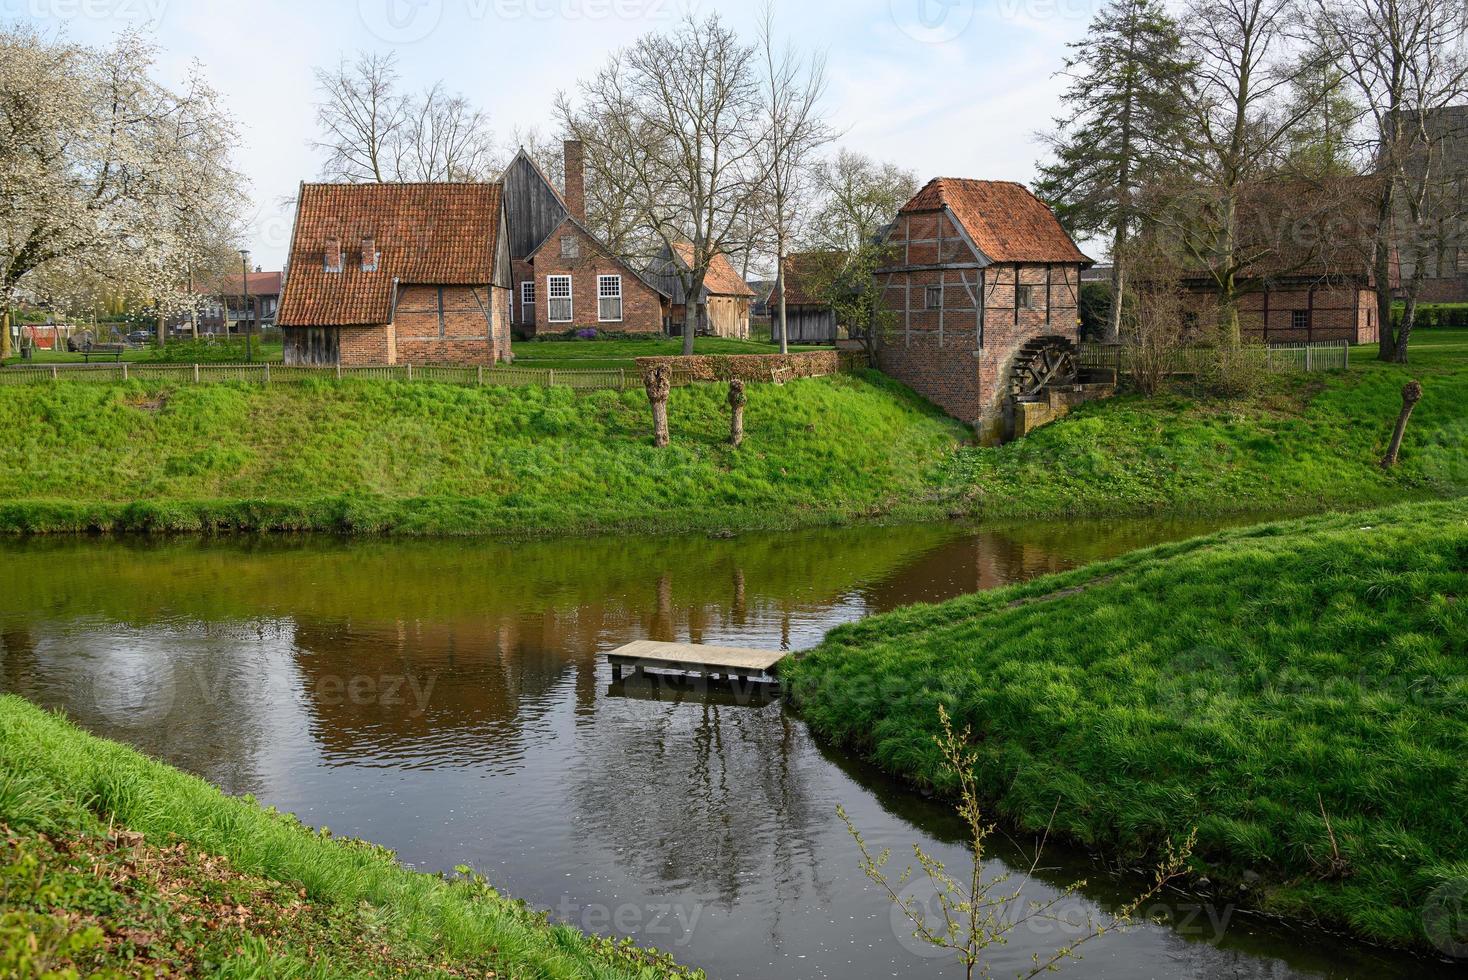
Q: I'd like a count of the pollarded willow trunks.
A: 3